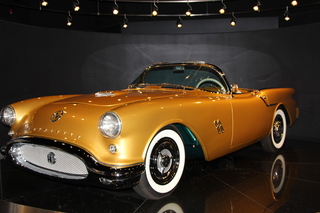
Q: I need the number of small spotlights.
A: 13